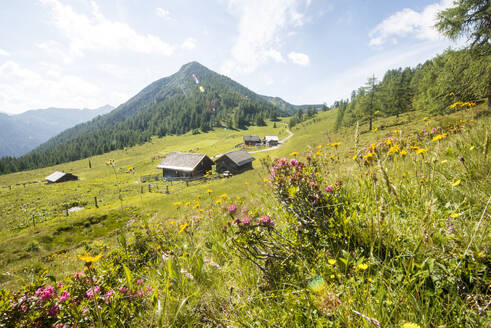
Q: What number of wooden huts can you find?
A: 5